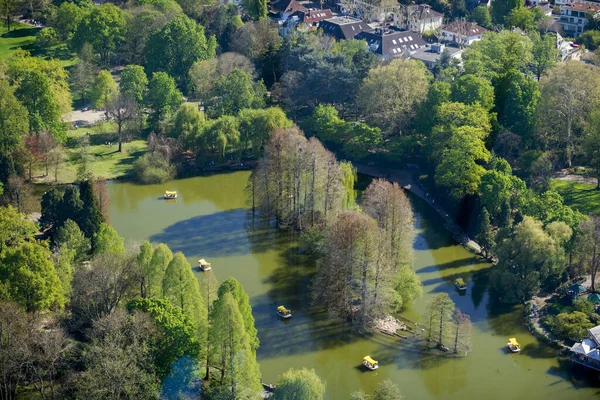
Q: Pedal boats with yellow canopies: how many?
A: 6